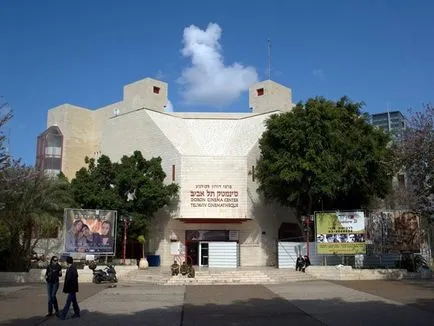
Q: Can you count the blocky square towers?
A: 2